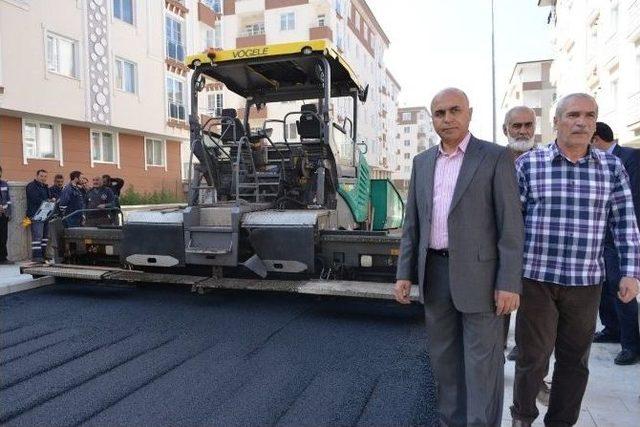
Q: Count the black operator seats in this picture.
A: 2